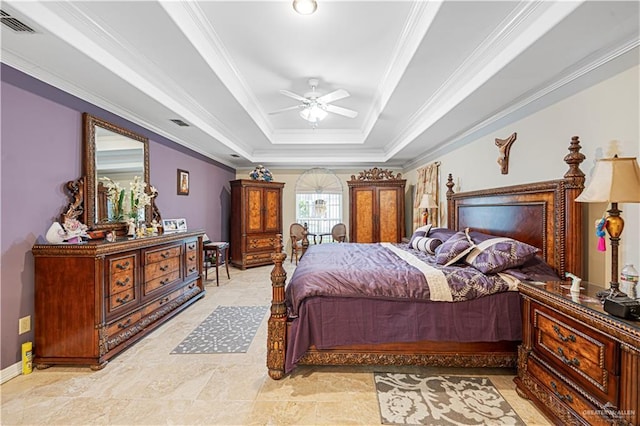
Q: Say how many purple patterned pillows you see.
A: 2